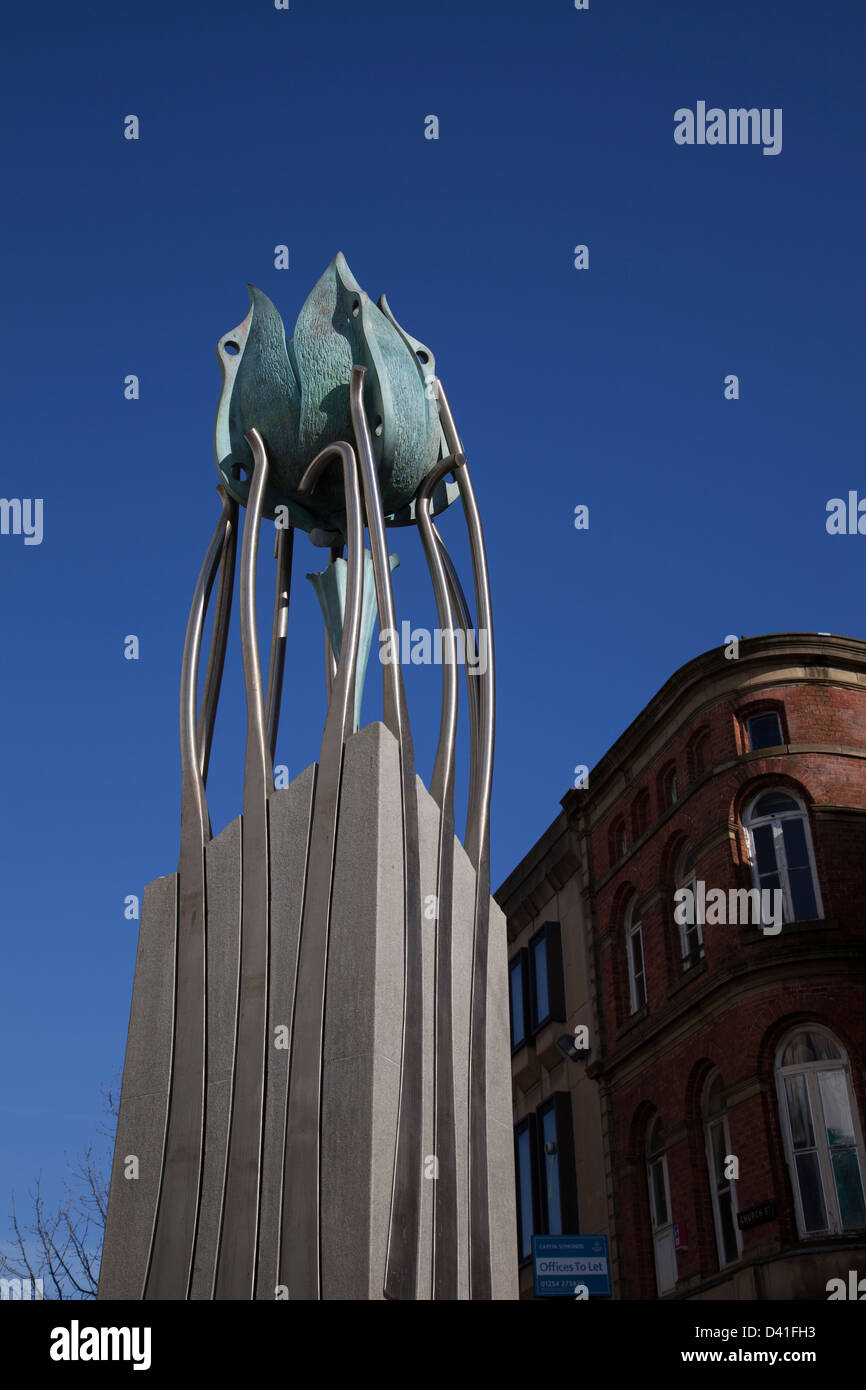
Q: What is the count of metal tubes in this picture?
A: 10